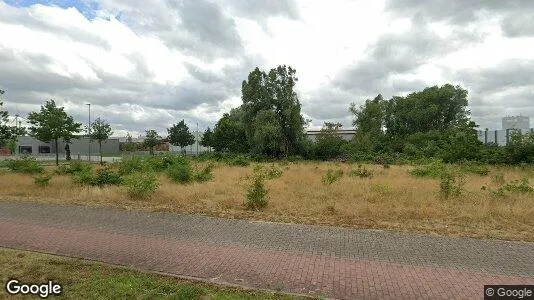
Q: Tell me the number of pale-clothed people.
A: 0